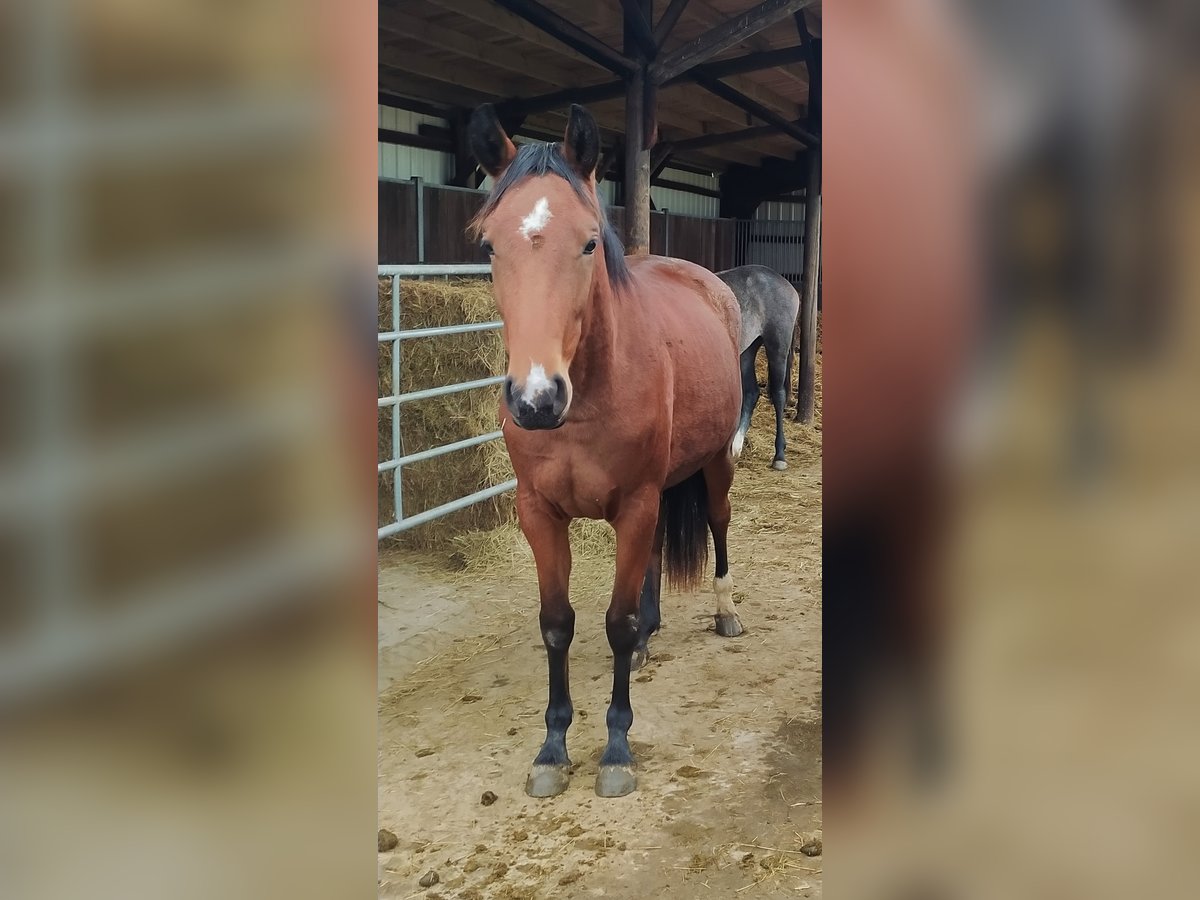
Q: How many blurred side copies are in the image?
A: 2